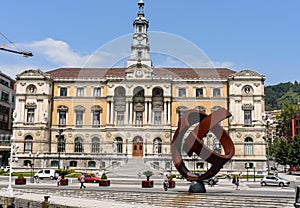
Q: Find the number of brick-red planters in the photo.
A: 5